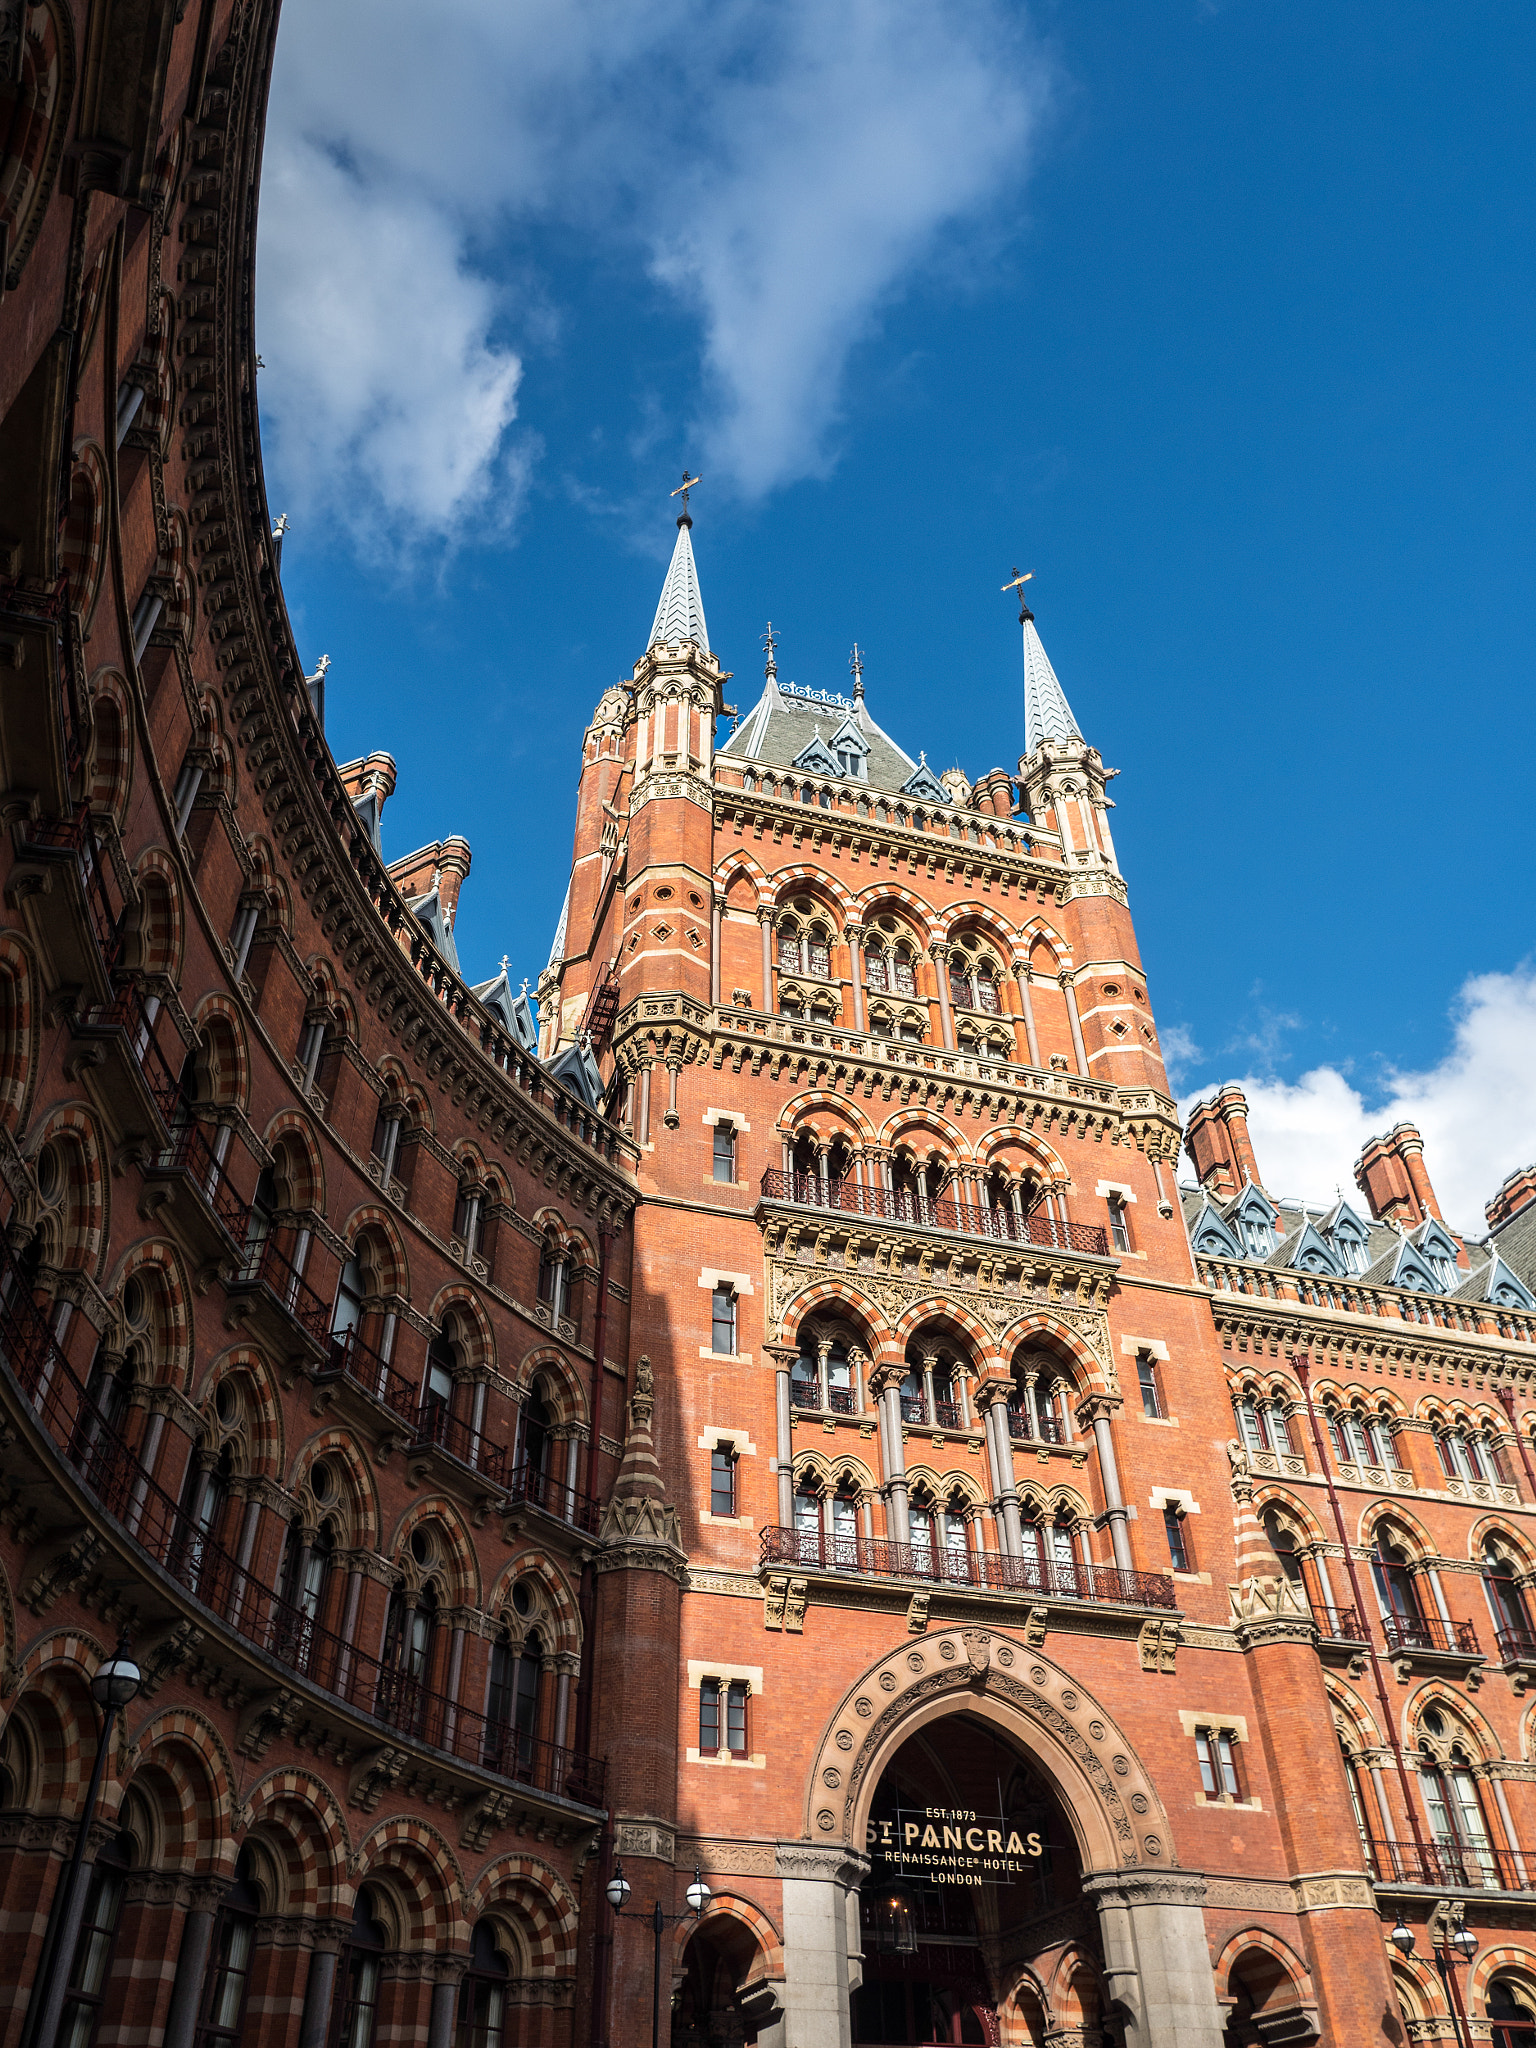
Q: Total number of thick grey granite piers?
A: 2